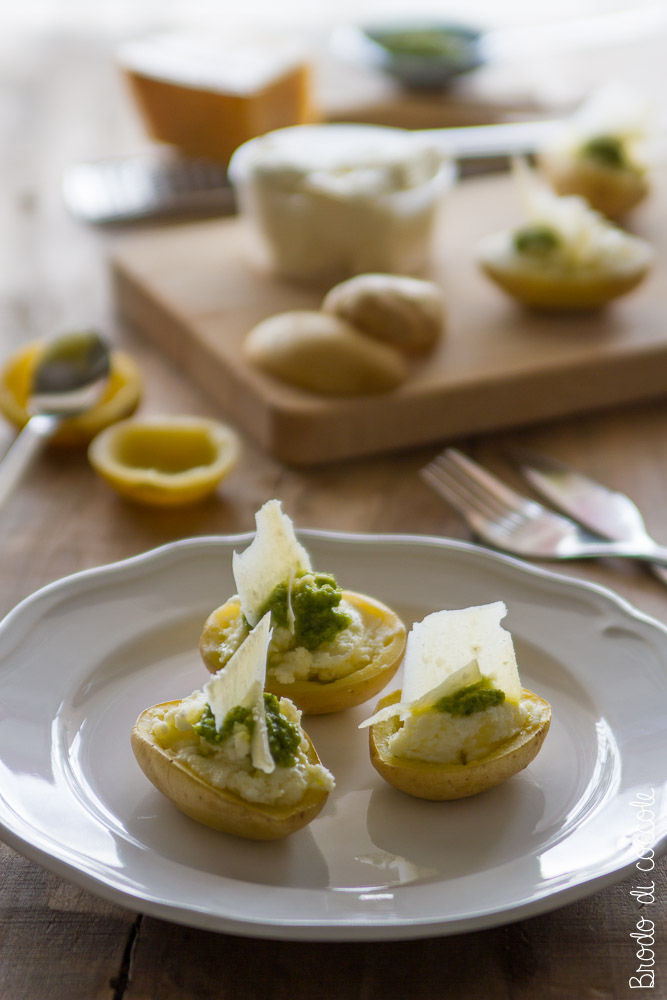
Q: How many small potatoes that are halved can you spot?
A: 7